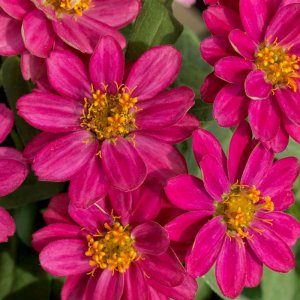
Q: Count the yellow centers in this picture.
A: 5